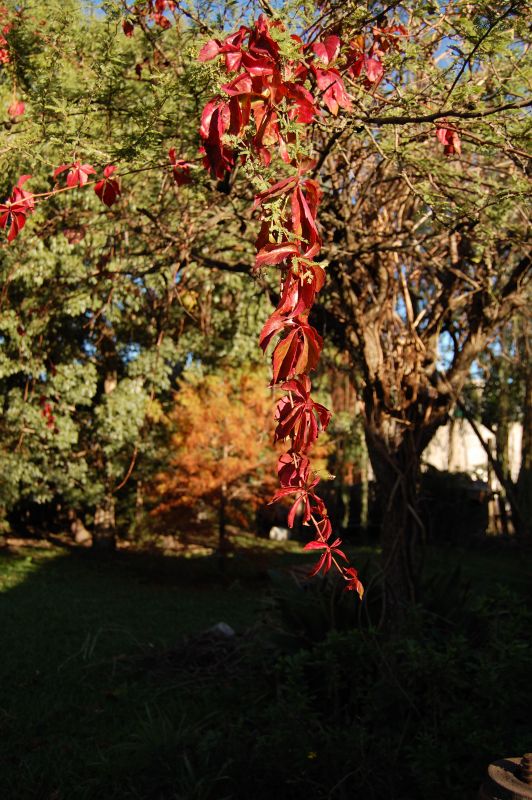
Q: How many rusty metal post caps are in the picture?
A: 1